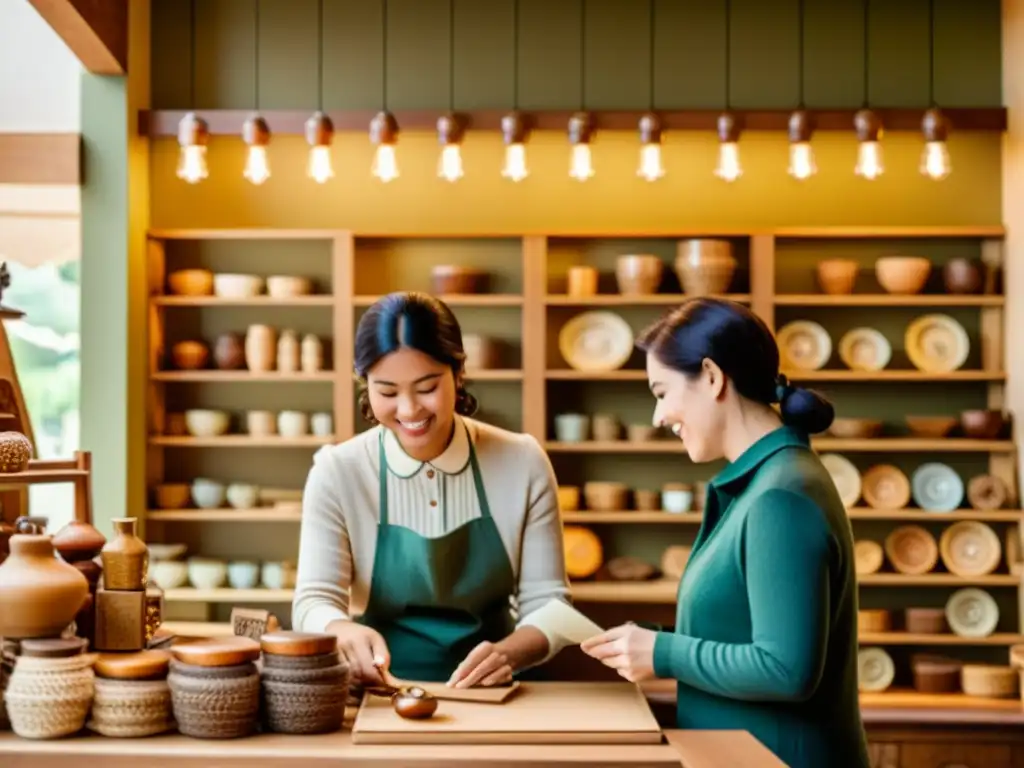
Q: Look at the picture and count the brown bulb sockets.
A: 12